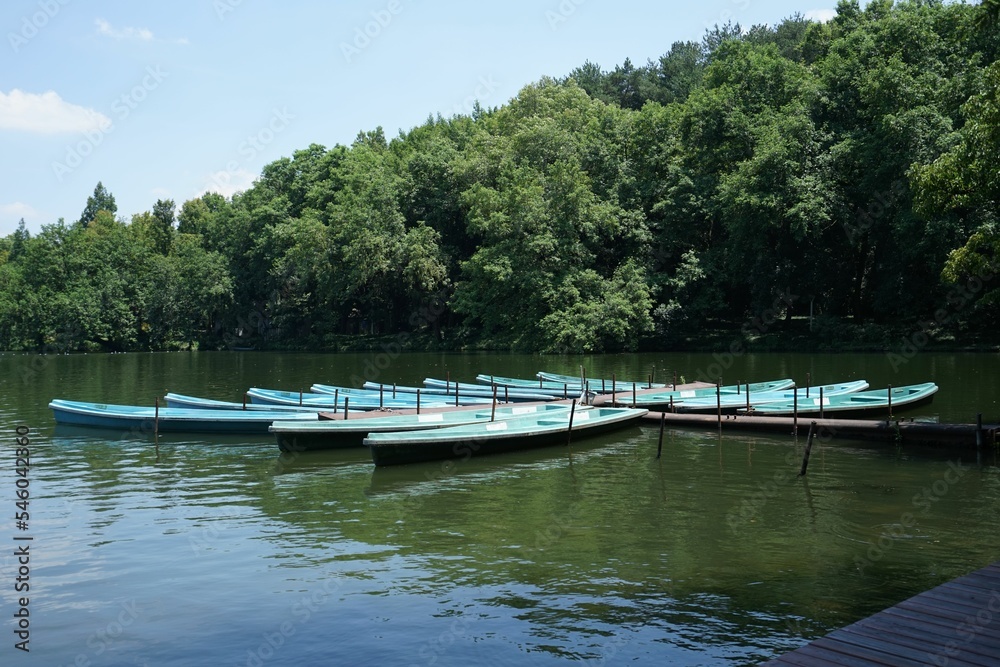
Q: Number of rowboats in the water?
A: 13